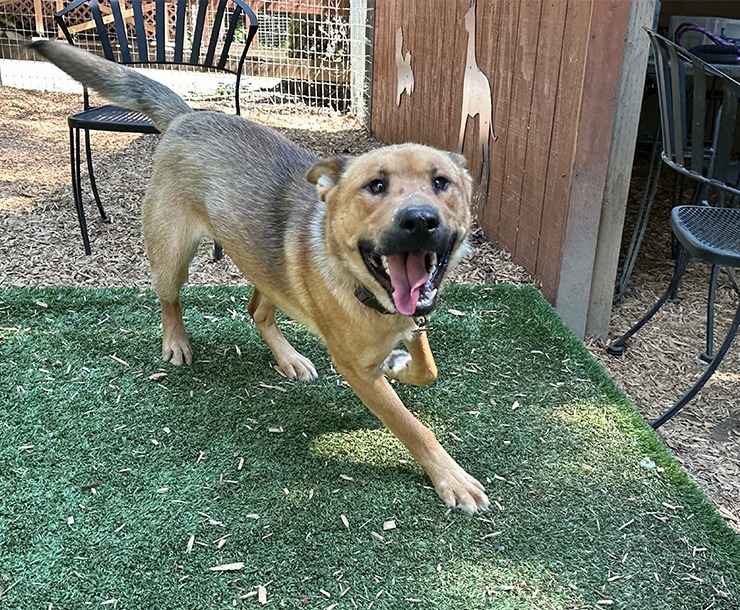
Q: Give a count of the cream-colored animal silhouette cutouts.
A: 2